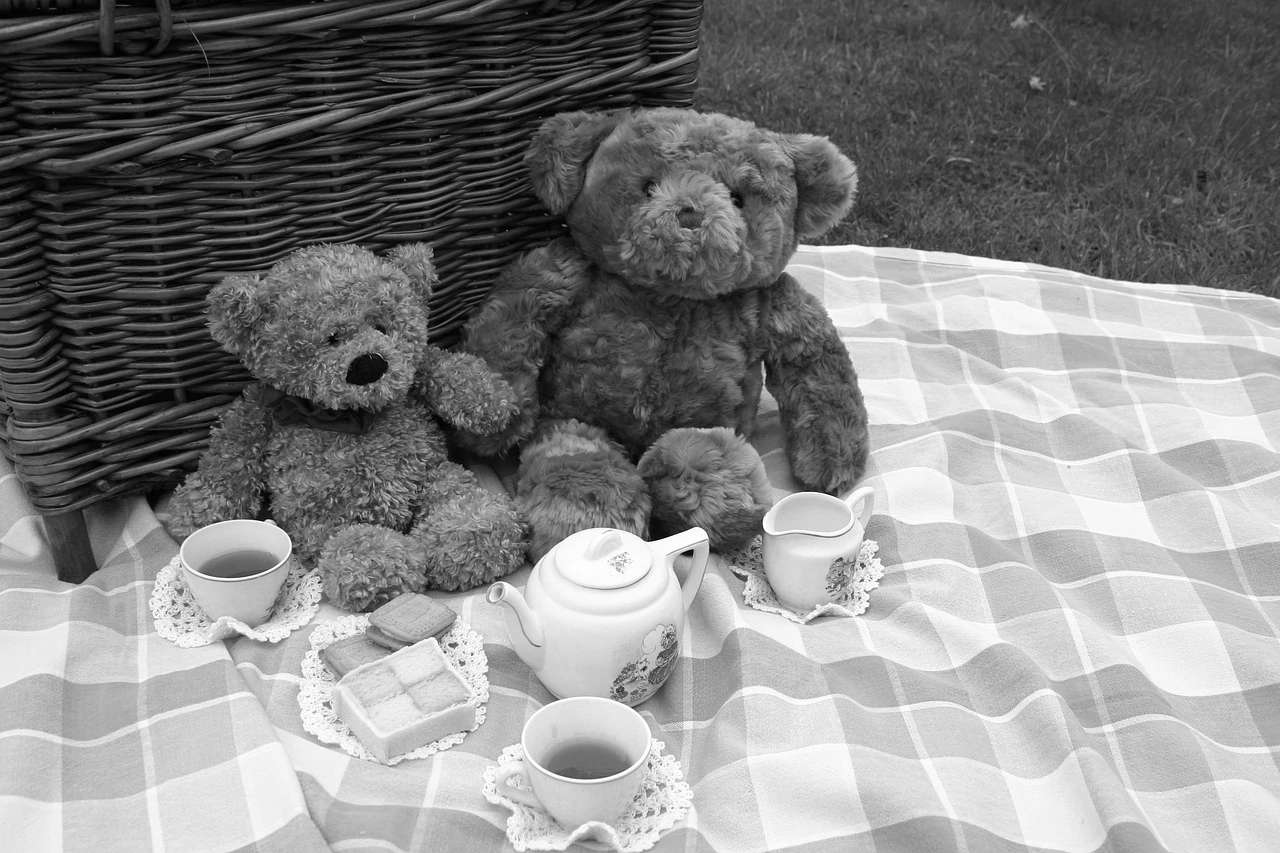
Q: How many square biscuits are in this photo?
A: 2